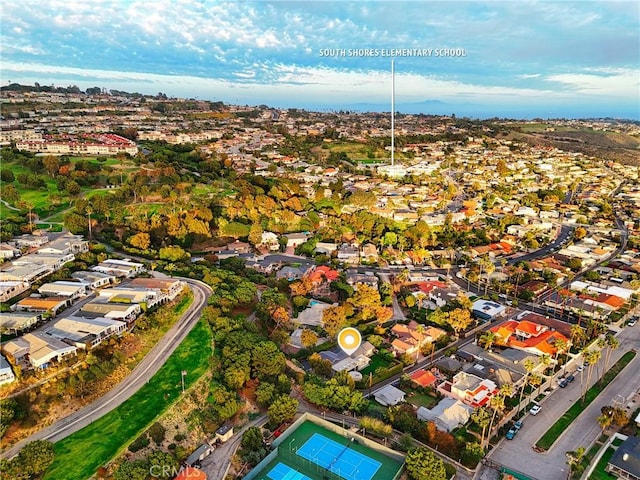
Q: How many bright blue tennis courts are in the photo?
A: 2